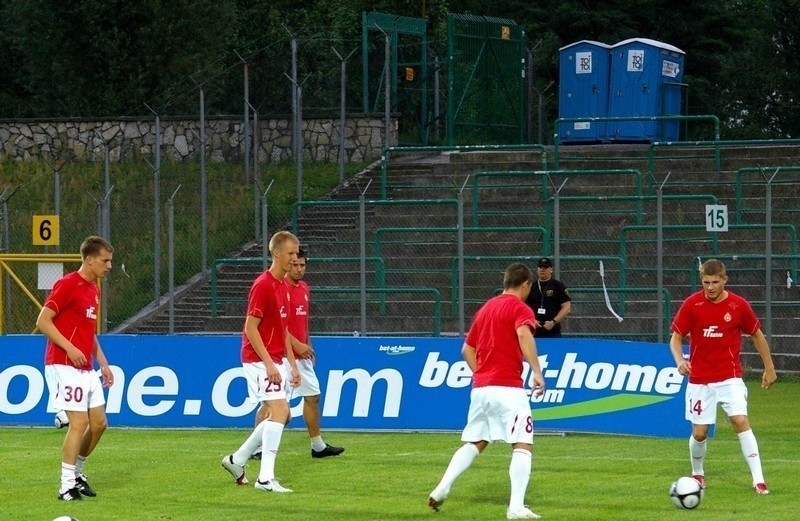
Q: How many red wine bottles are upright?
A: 0